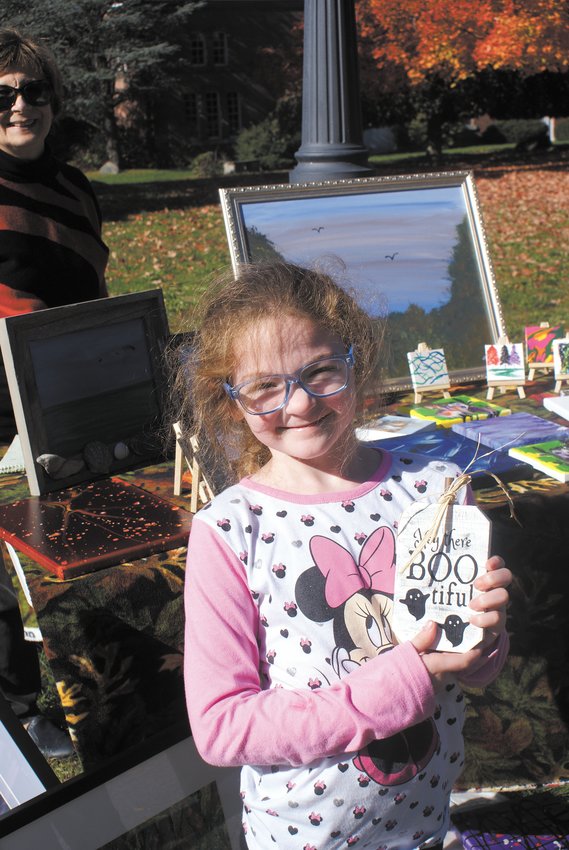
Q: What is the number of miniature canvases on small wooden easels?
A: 4